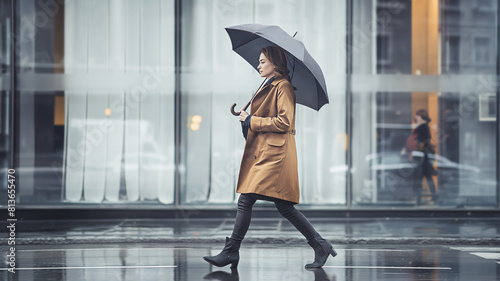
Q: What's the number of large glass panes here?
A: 3